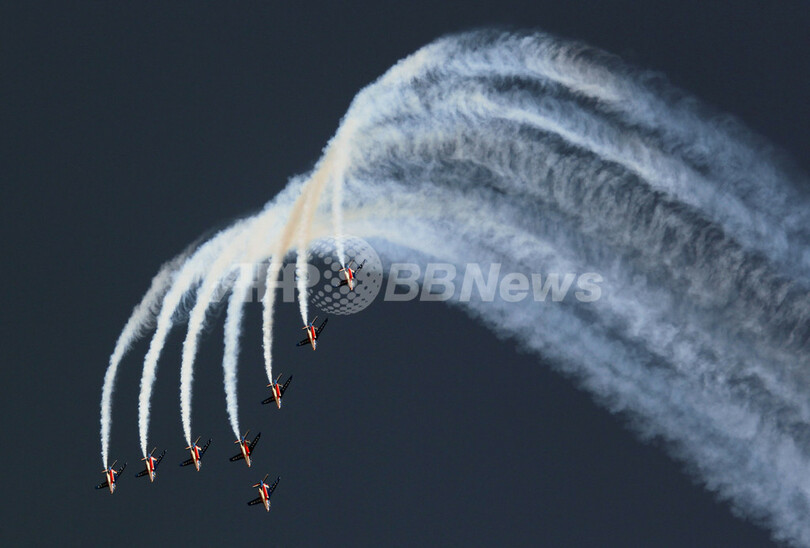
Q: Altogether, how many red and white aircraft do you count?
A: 8